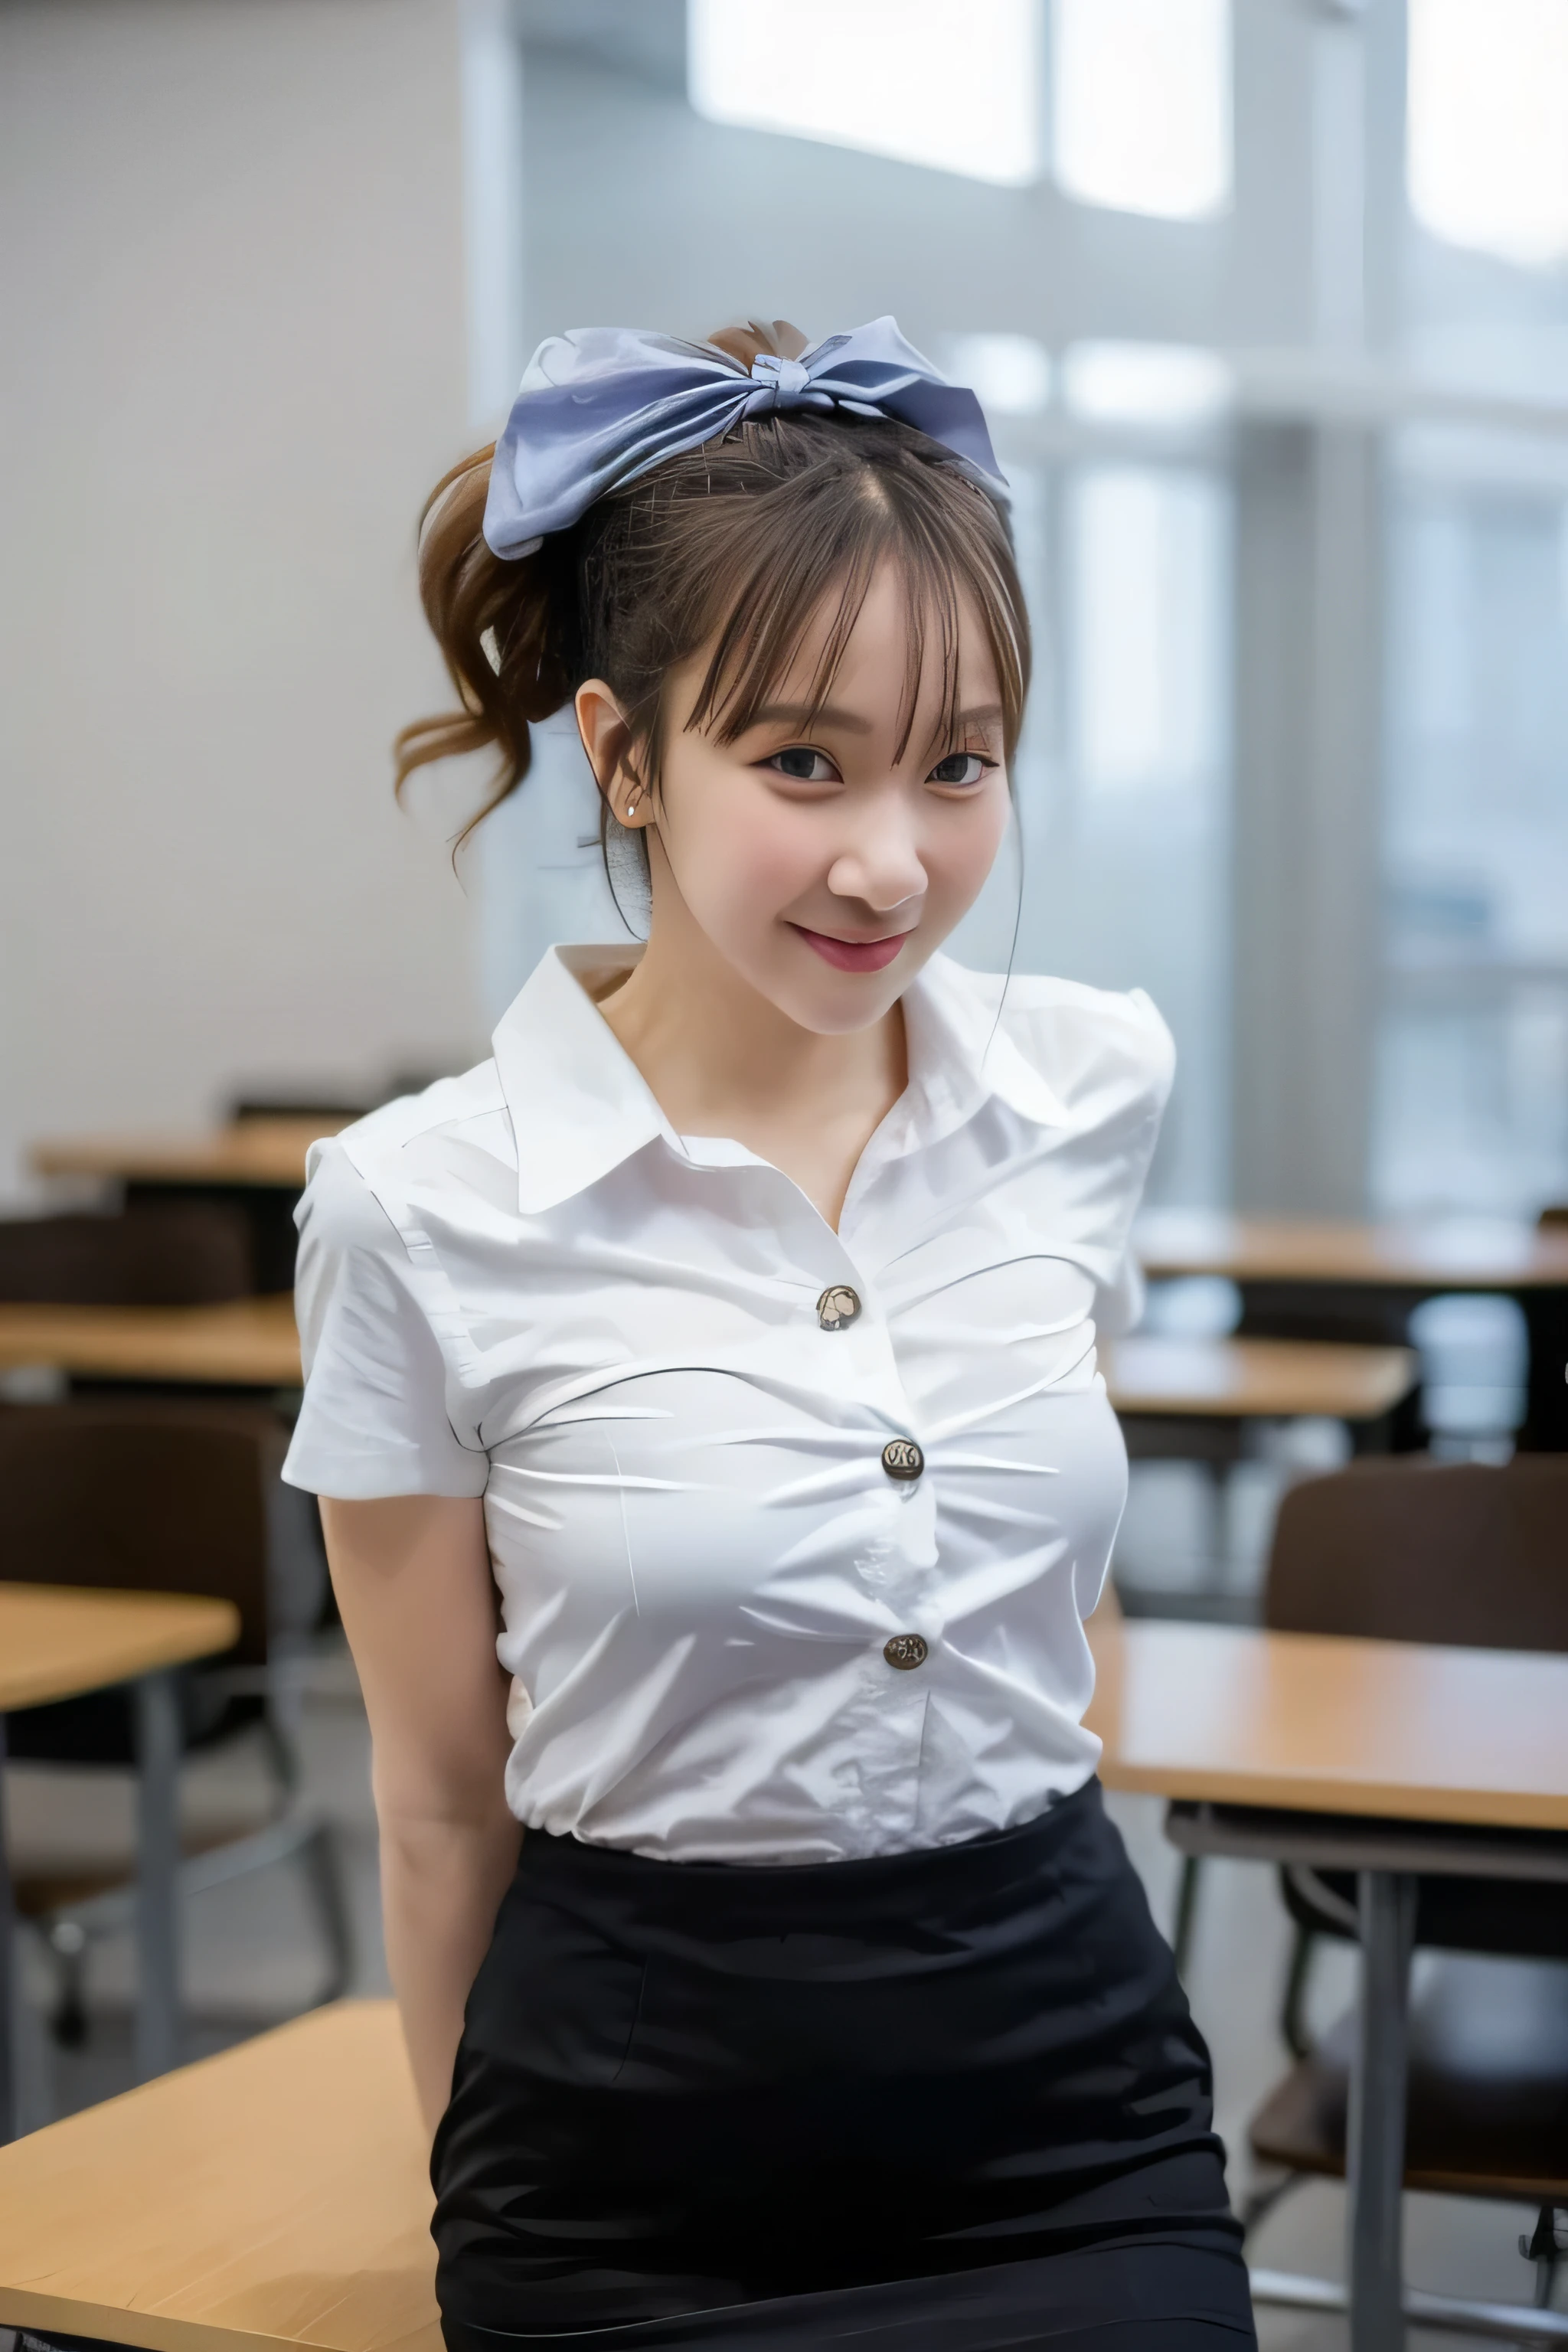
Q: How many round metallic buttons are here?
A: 3